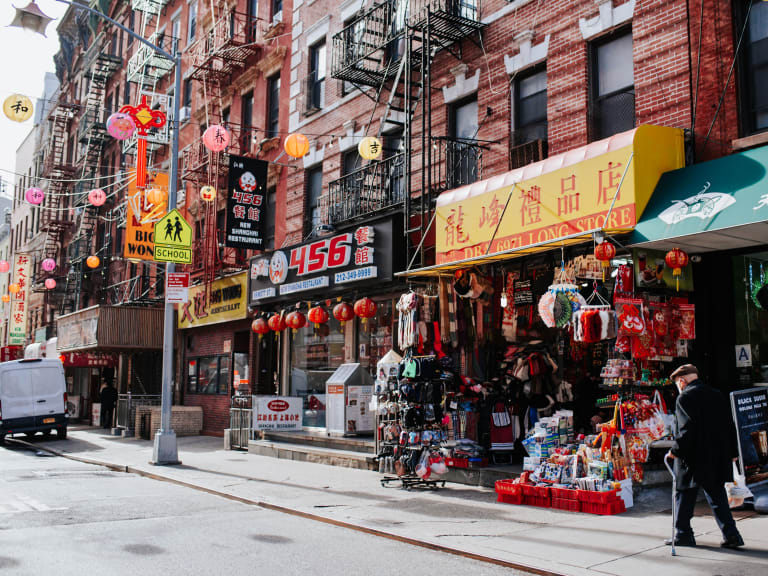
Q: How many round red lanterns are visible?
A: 8